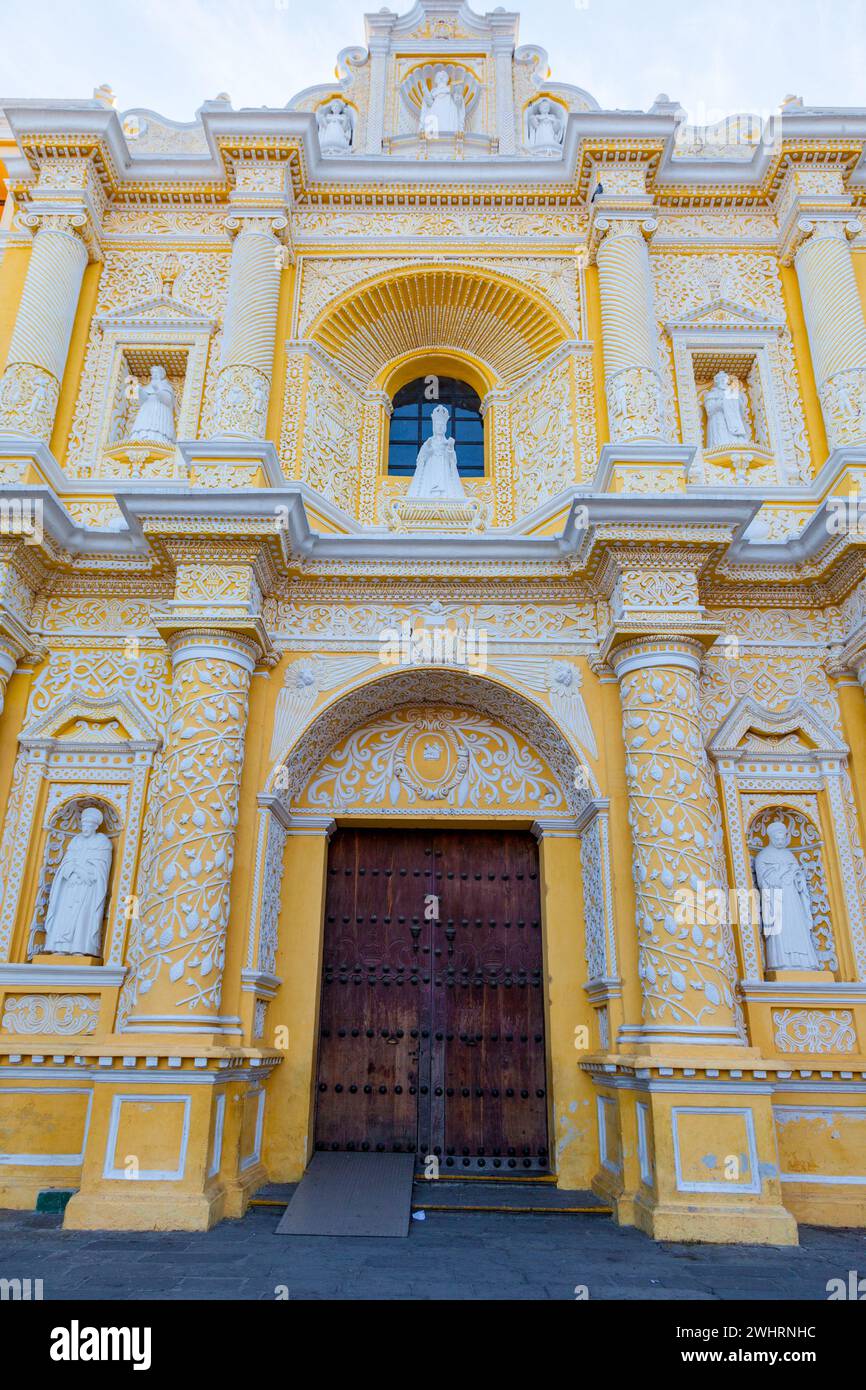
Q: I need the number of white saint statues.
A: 8